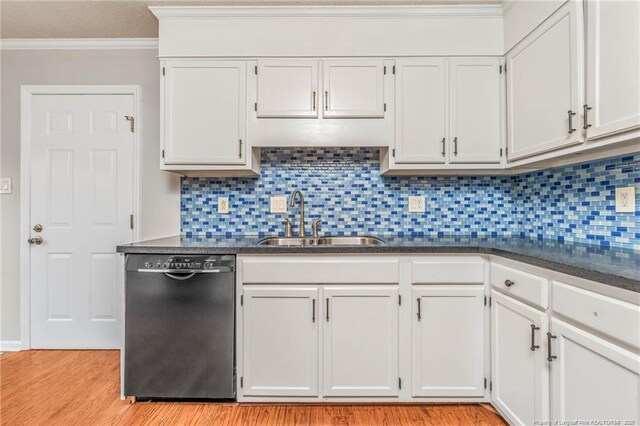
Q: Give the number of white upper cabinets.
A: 7